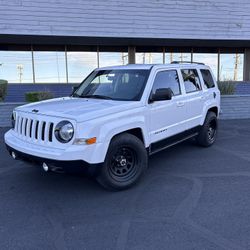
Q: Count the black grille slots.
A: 7